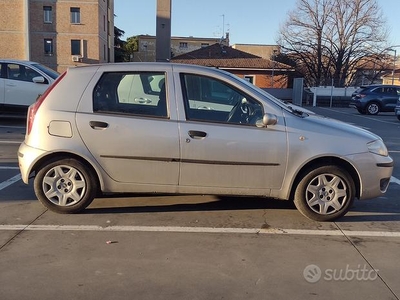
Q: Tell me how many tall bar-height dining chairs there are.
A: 0